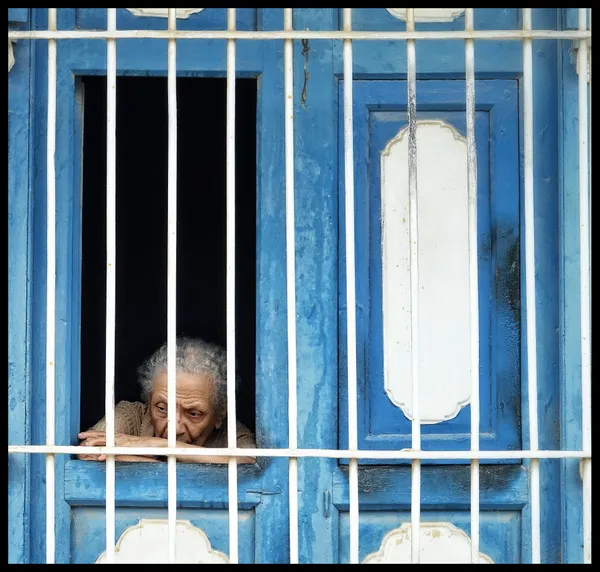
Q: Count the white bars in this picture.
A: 12